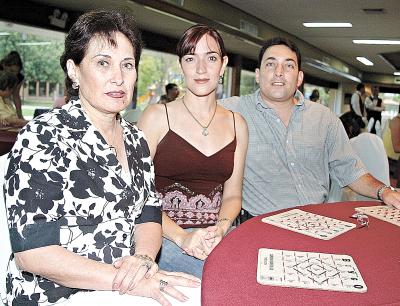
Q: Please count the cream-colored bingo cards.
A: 3